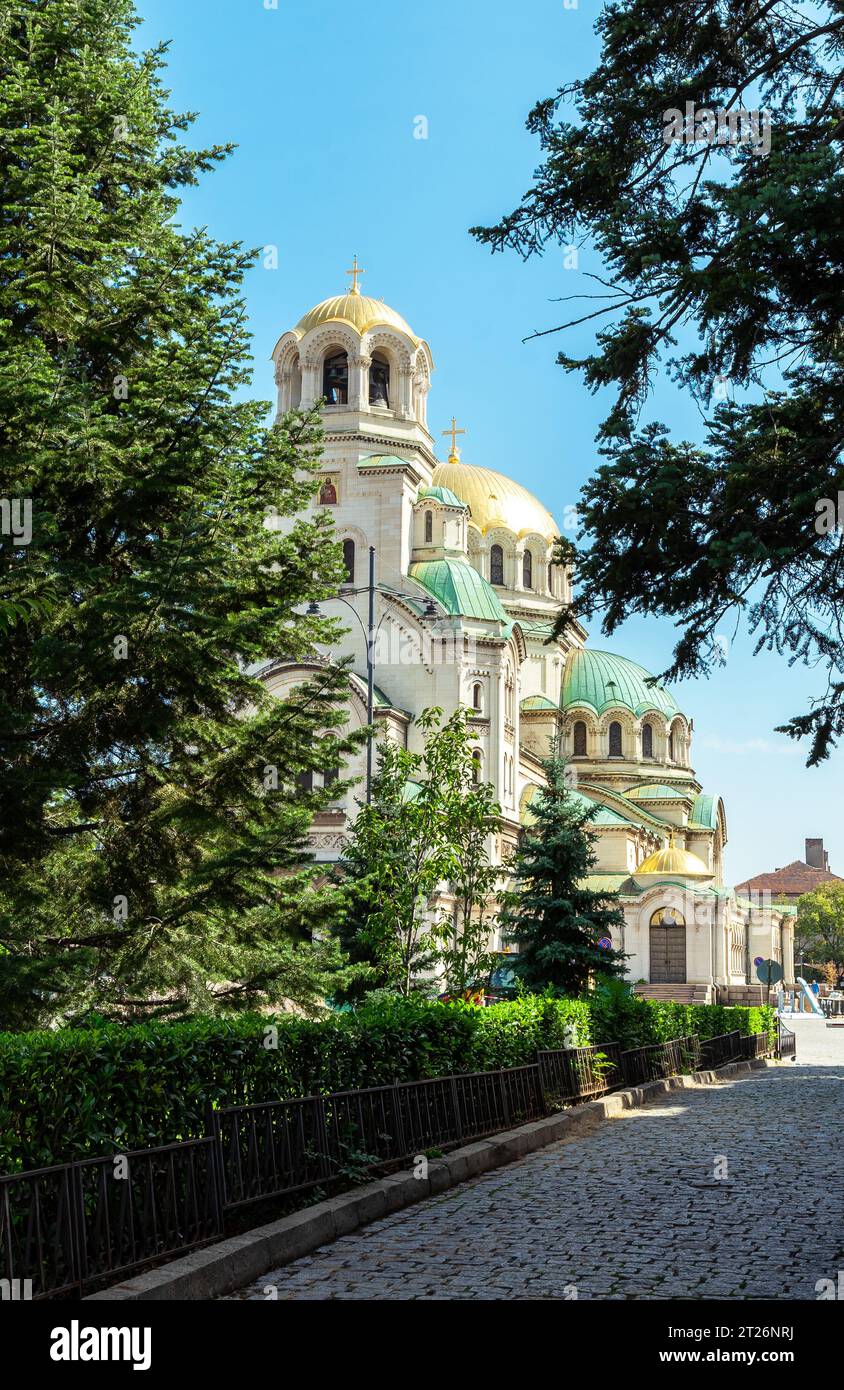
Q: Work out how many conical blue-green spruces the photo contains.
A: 1